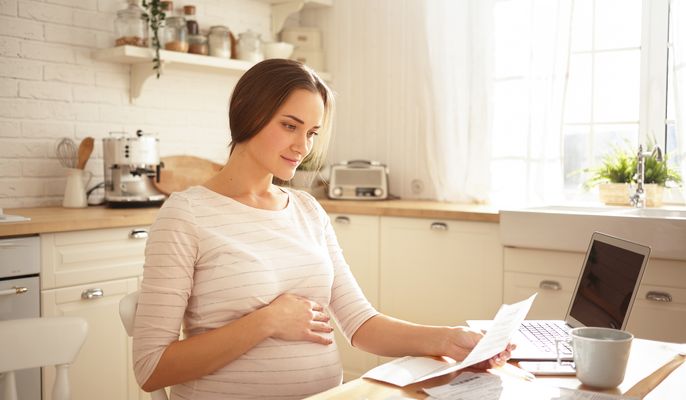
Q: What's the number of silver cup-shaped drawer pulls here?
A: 6